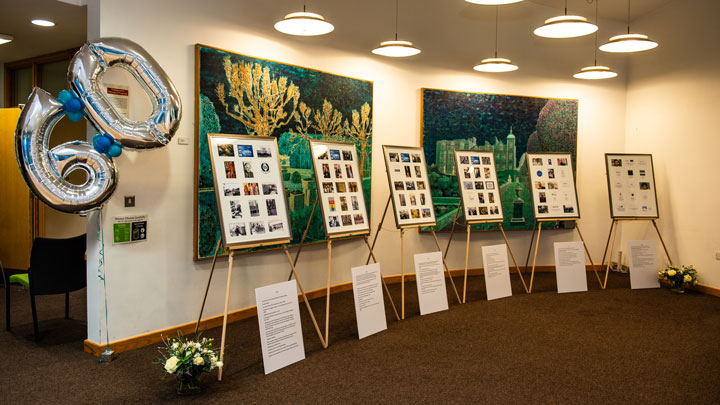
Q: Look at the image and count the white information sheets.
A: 6